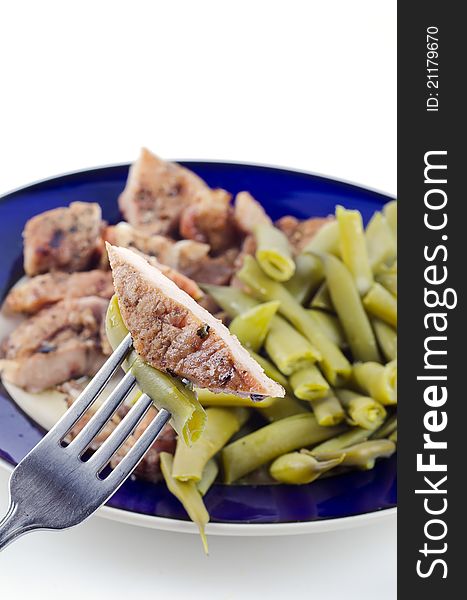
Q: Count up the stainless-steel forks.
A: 1